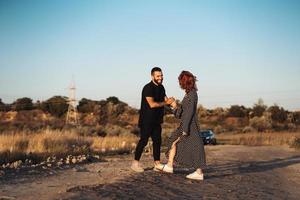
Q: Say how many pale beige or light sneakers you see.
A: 4